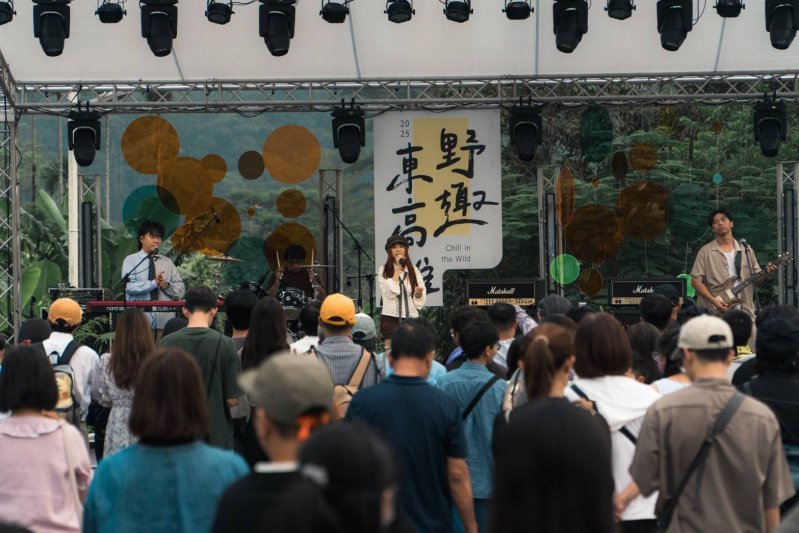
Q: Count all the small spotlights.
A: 9